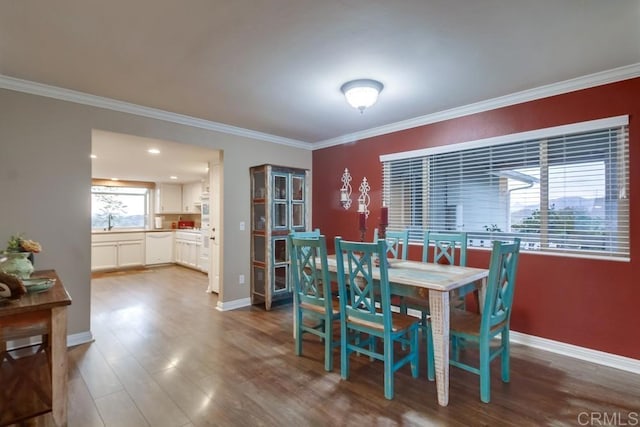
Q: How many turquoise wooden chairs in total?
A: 6